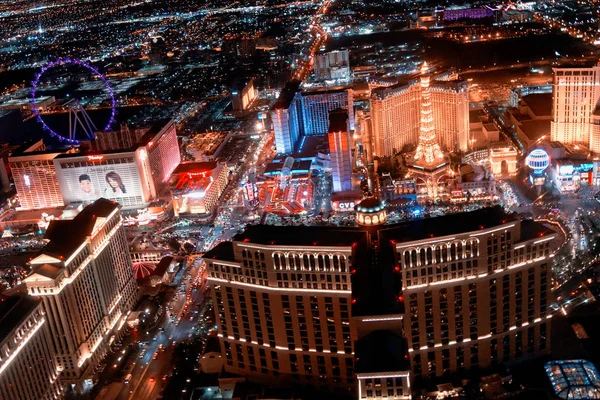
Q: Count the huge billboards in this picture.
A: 1